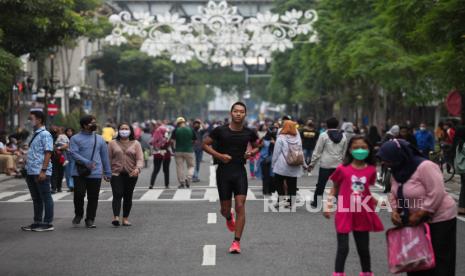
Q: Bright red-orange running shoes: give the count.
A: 2